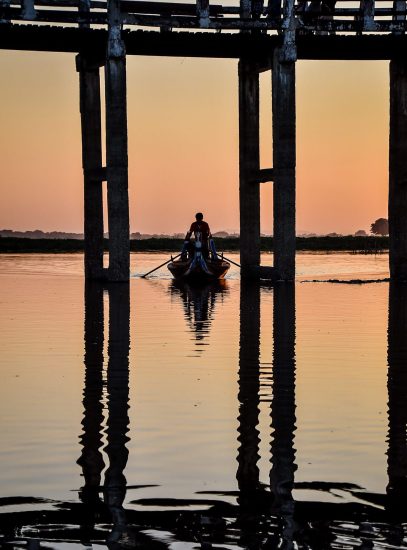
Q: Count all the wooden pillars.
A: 5